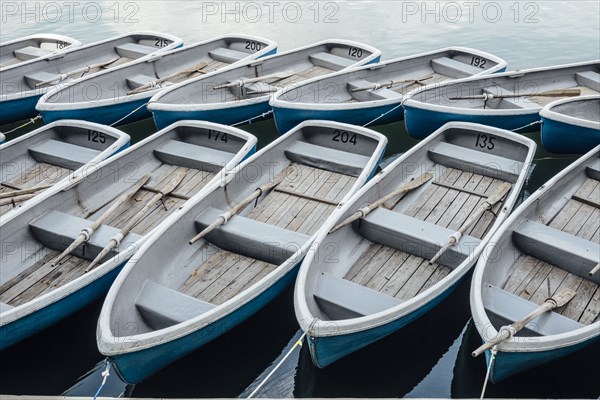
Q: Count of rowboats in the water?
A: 12